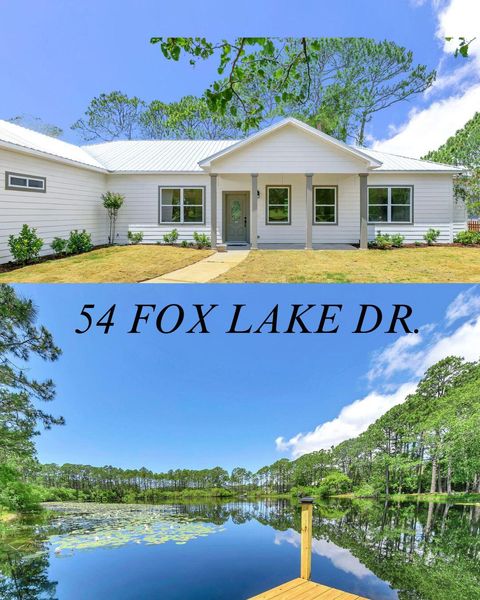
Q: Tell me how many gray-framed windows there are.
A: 5